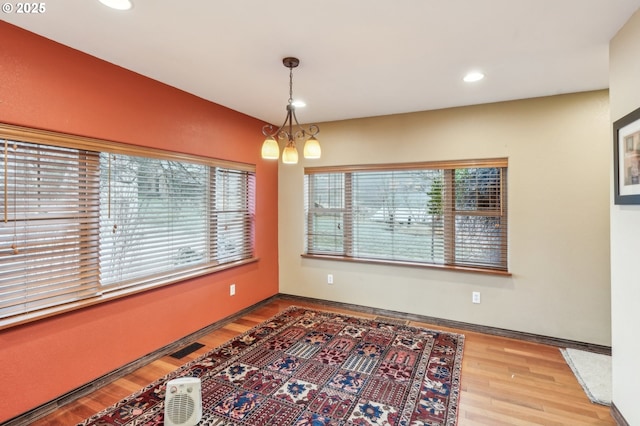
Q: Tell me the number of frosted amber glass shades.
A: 3